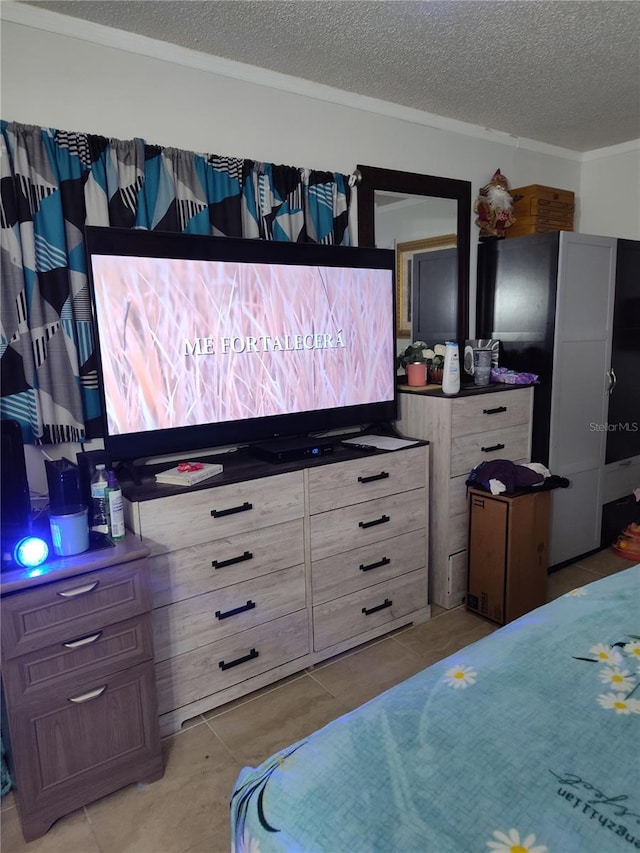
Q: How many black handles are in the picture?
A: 10